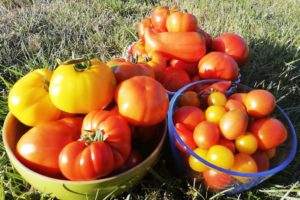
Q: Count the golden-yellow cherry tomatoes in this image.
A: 5